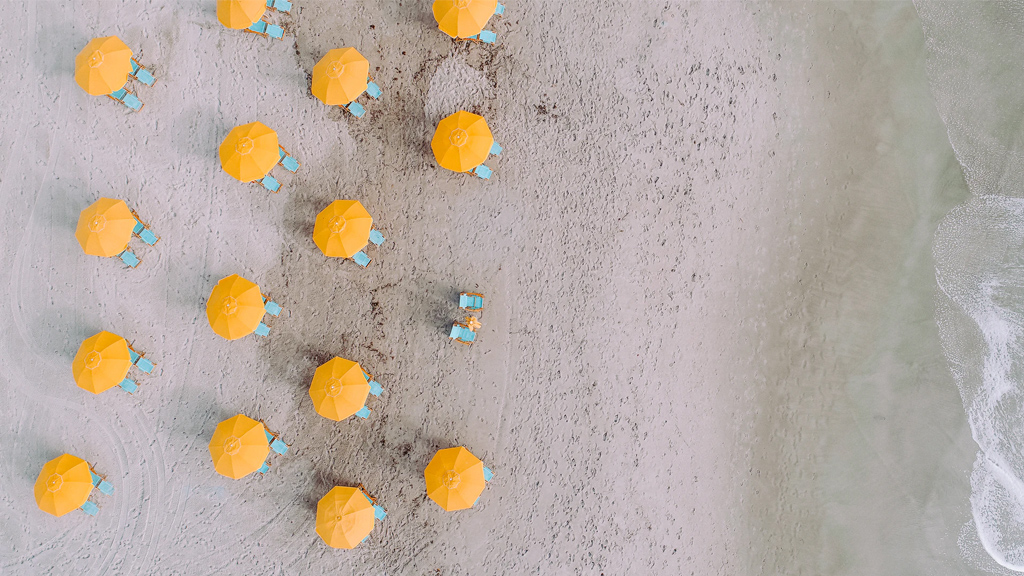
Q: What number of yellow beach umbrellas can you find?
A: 15